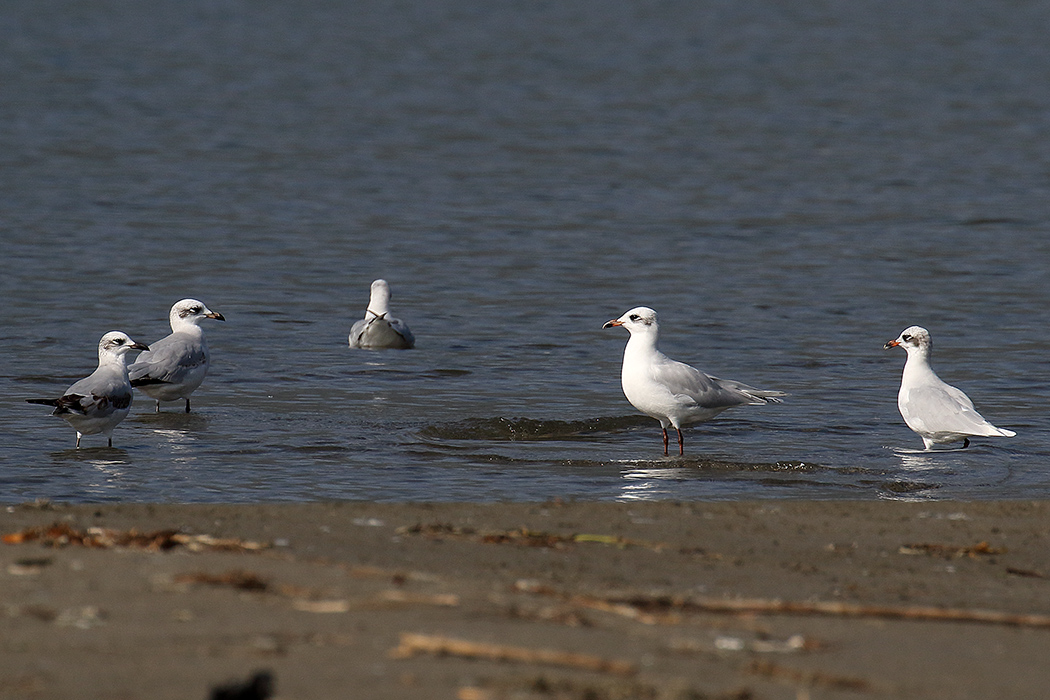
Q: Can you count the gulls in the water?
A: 5